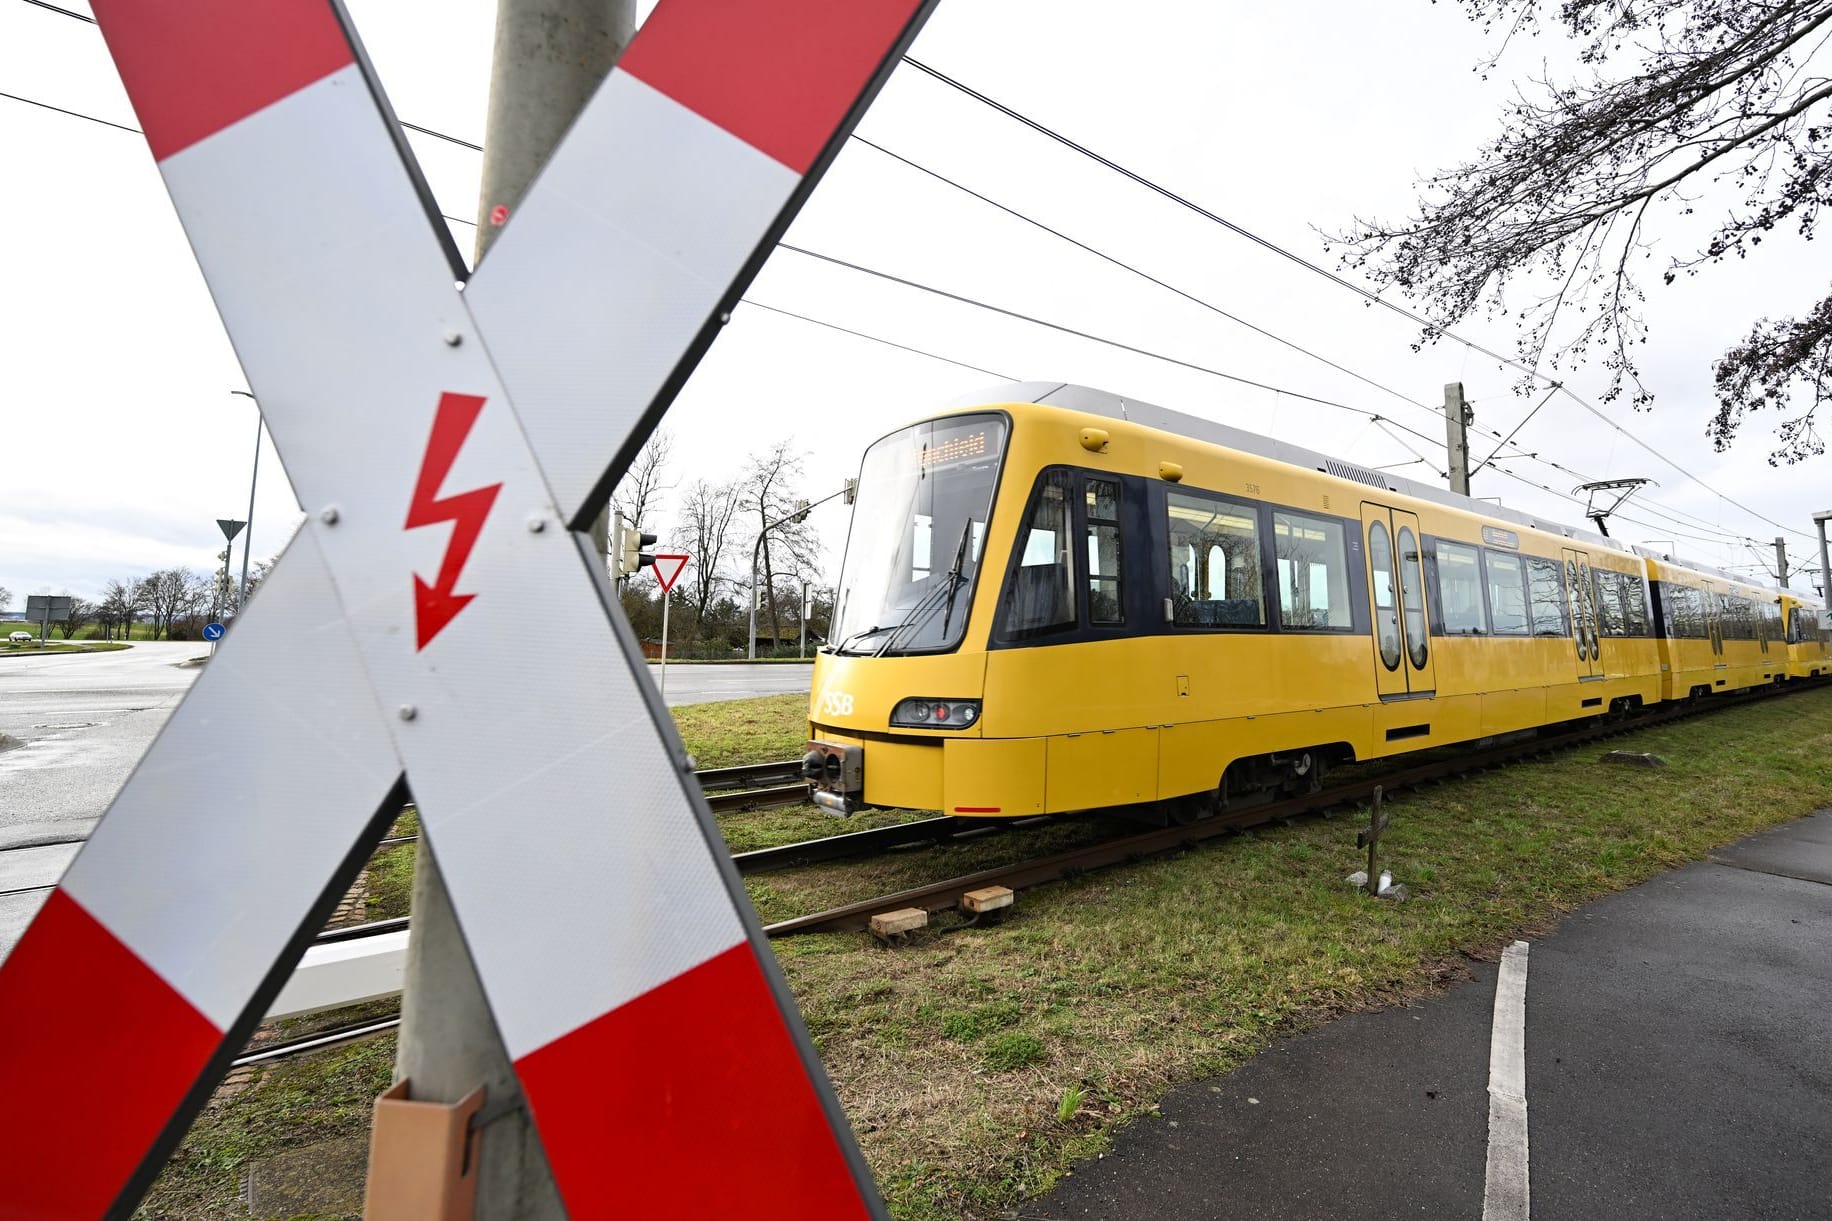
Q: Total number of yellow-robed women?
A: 0